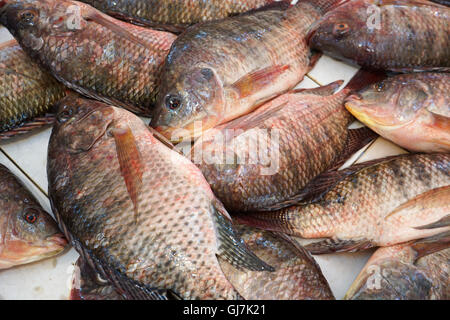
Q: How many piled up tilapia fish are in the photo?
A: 13